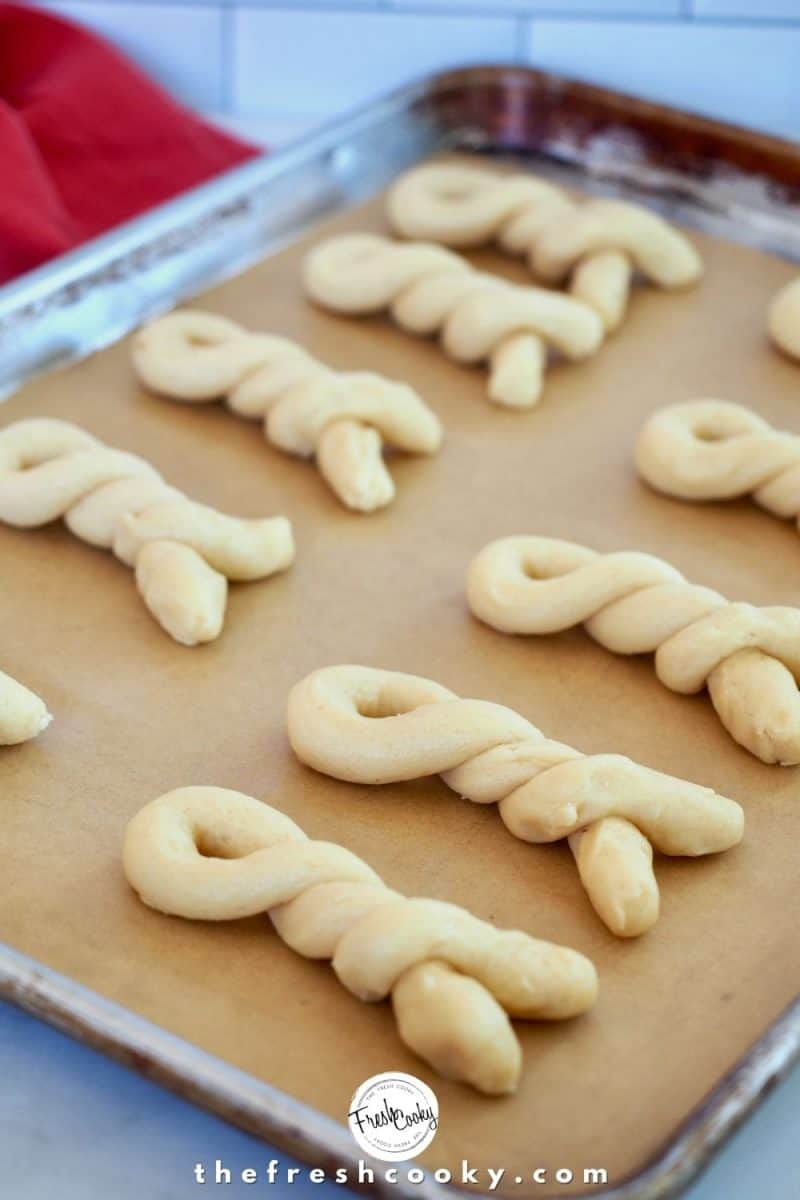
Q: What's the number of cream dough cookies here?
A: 10